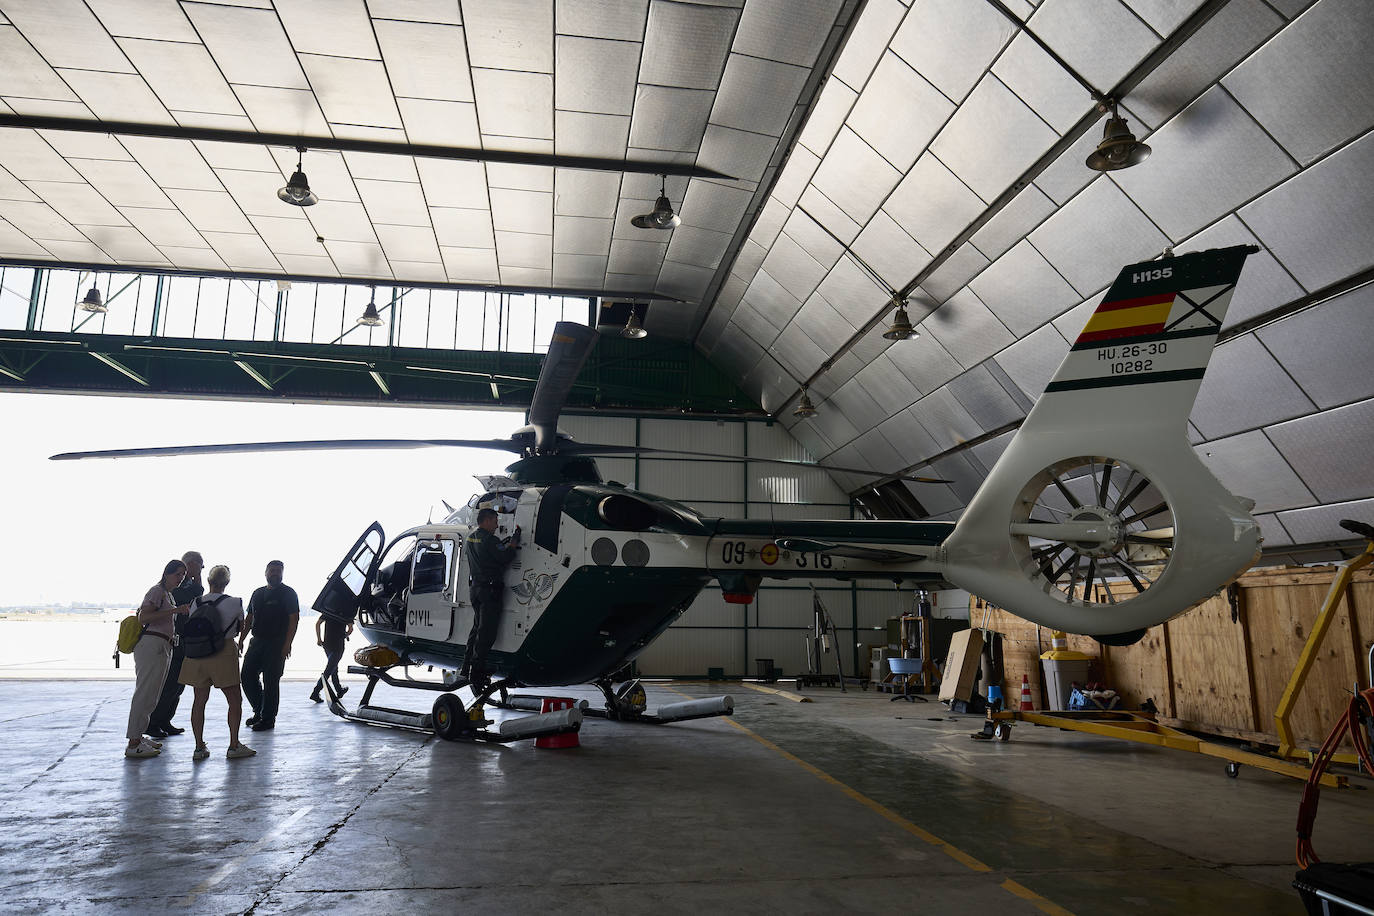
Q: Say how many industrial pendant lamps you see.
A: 8